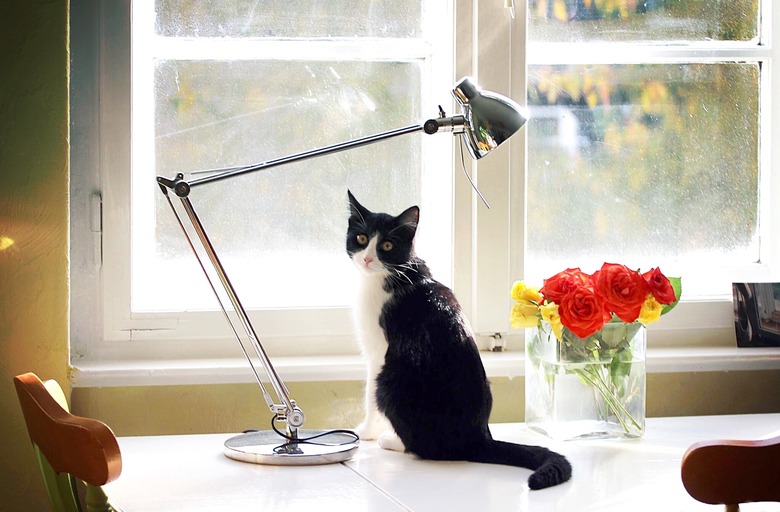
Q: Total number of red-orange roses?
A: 4